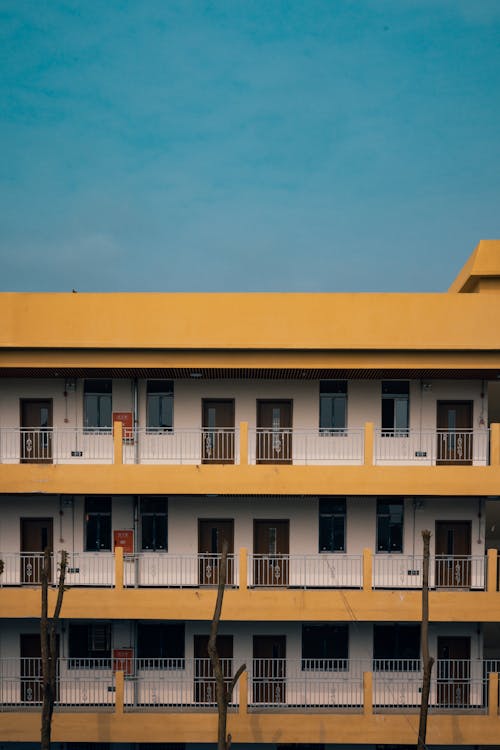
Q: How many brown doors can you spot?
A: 12